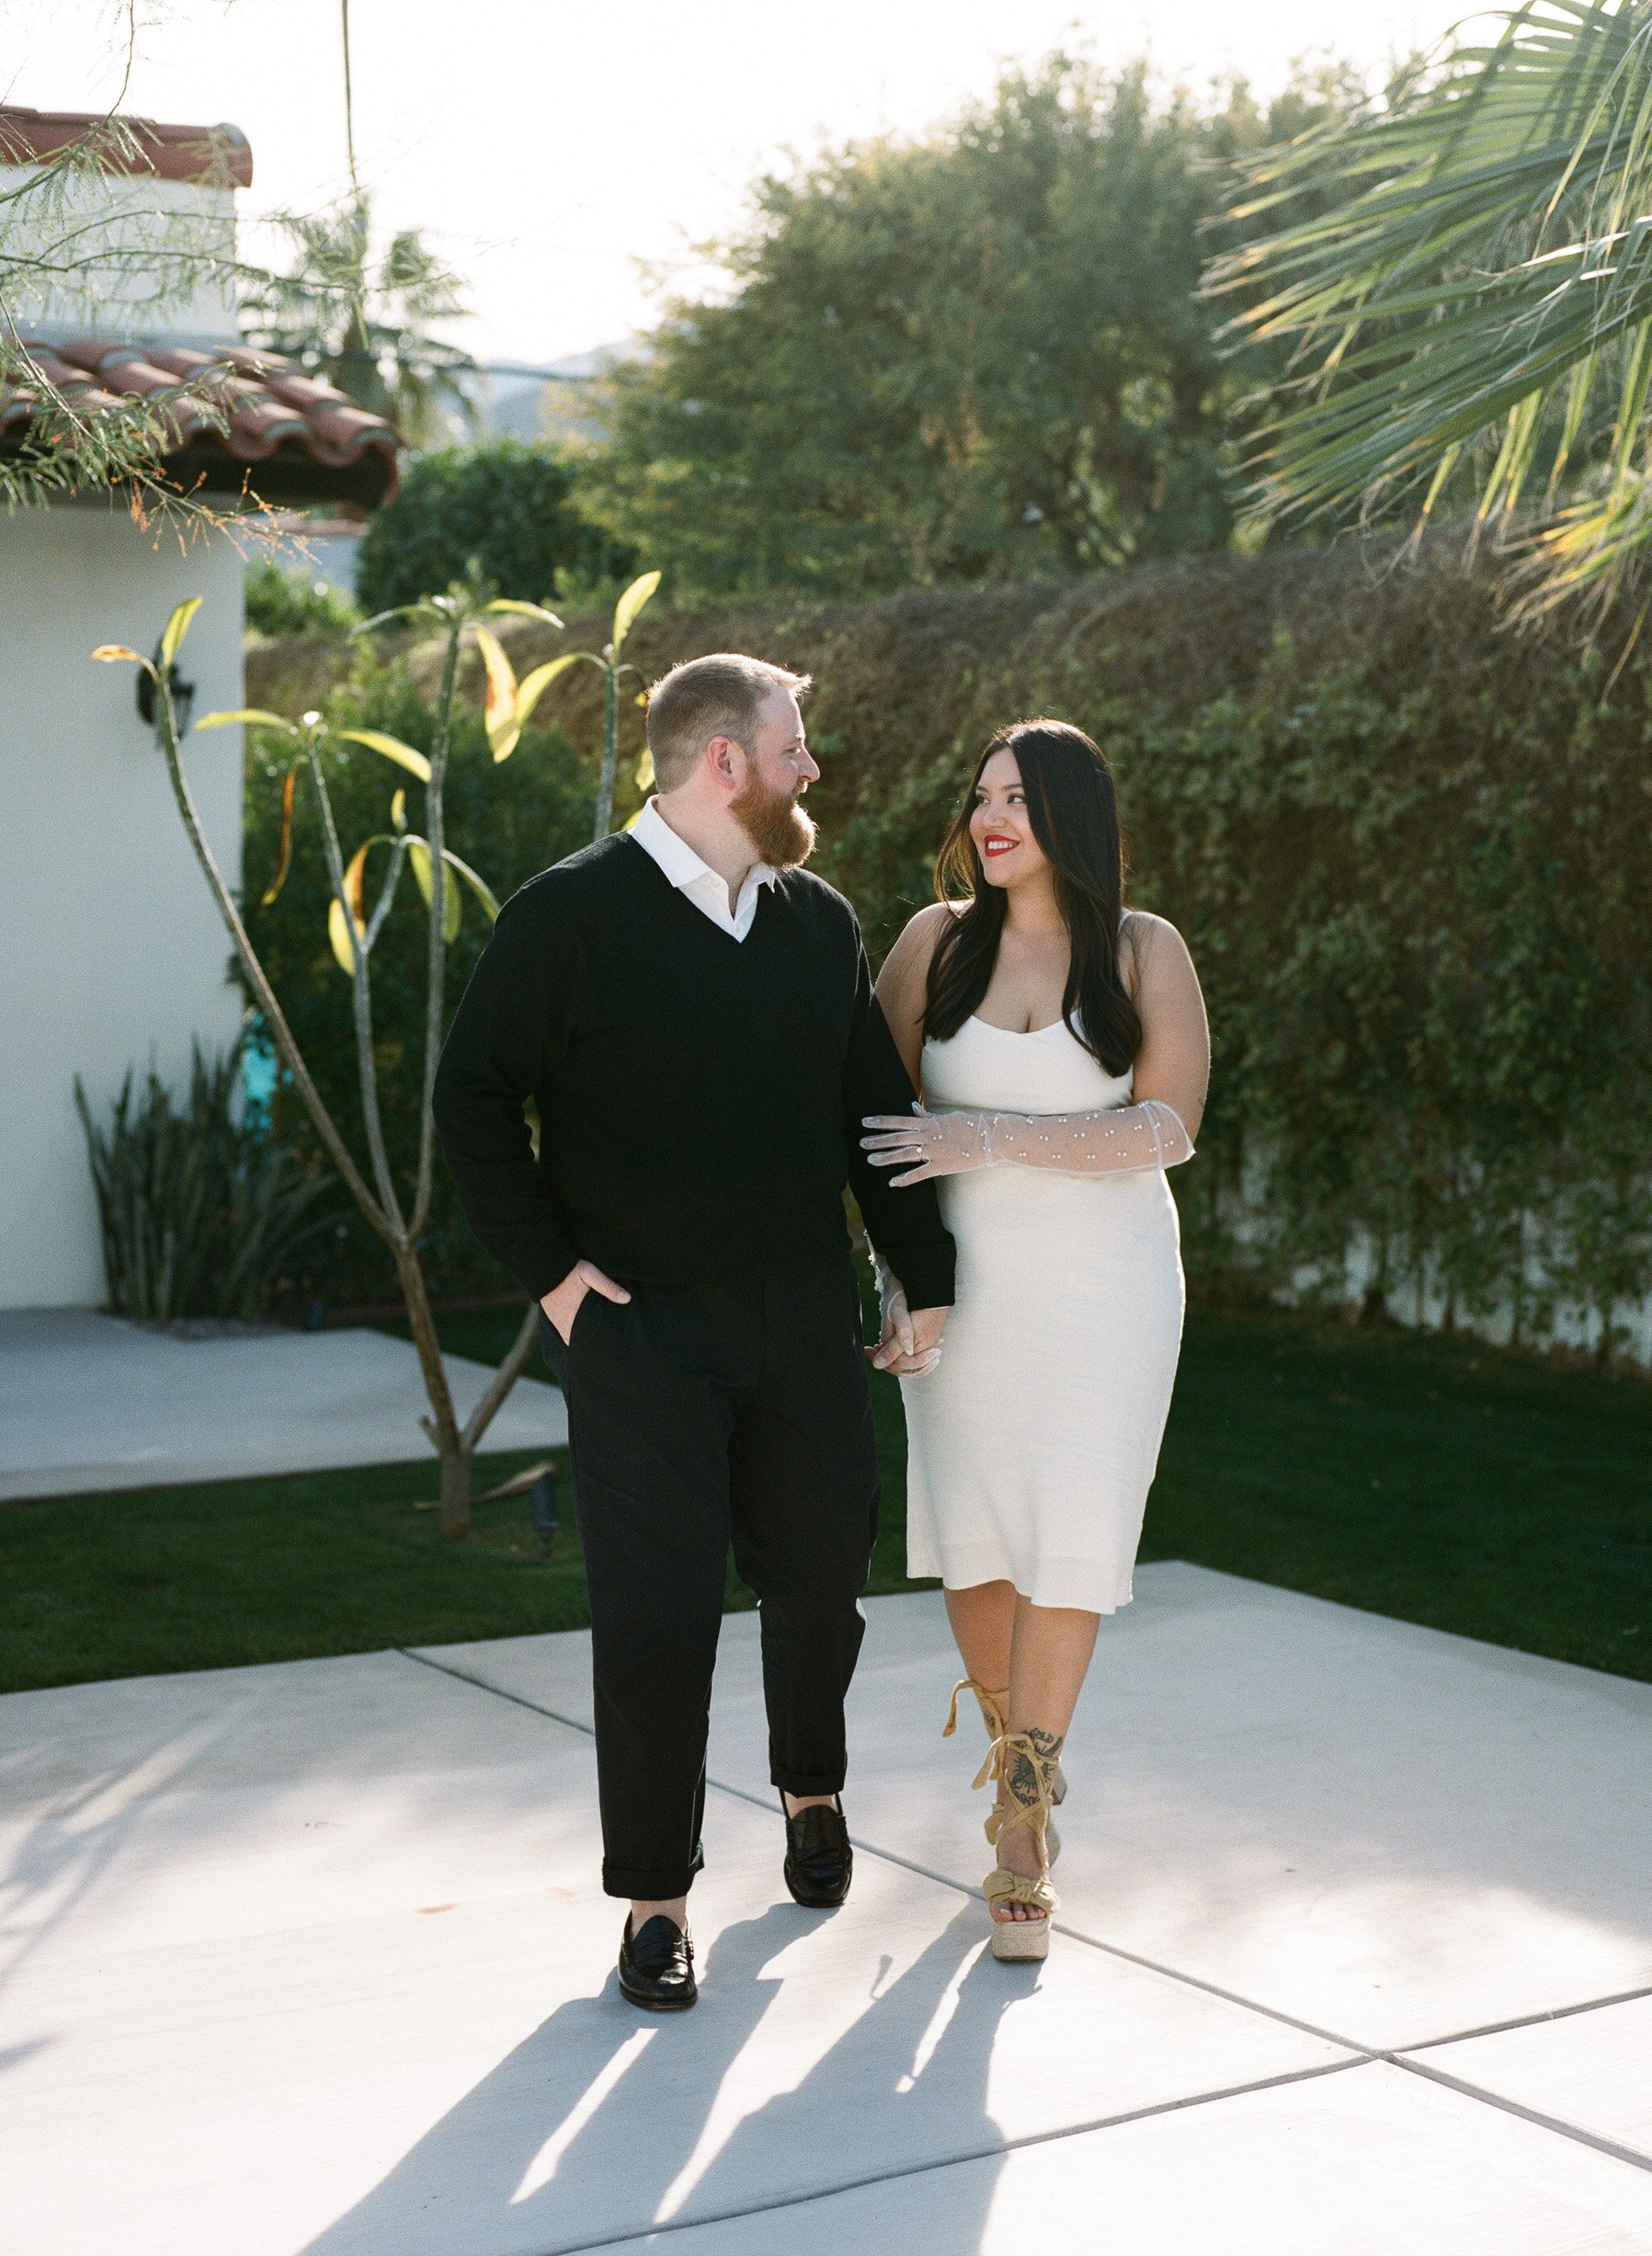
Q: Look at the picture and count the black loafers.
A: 2